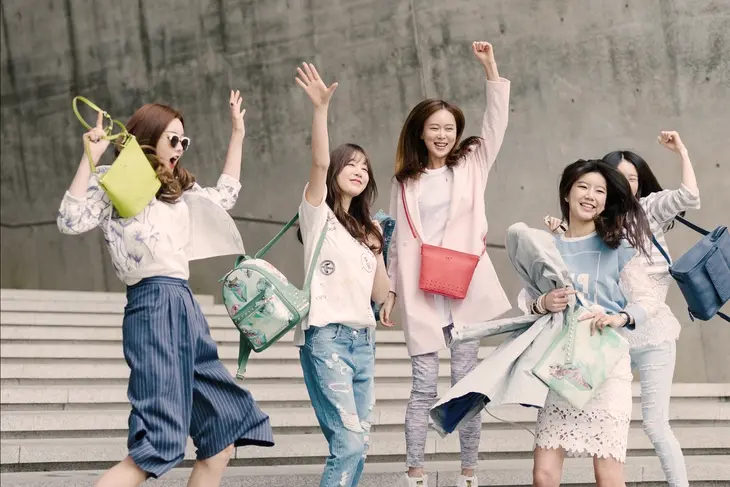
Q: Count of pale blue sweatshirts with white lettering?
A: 1